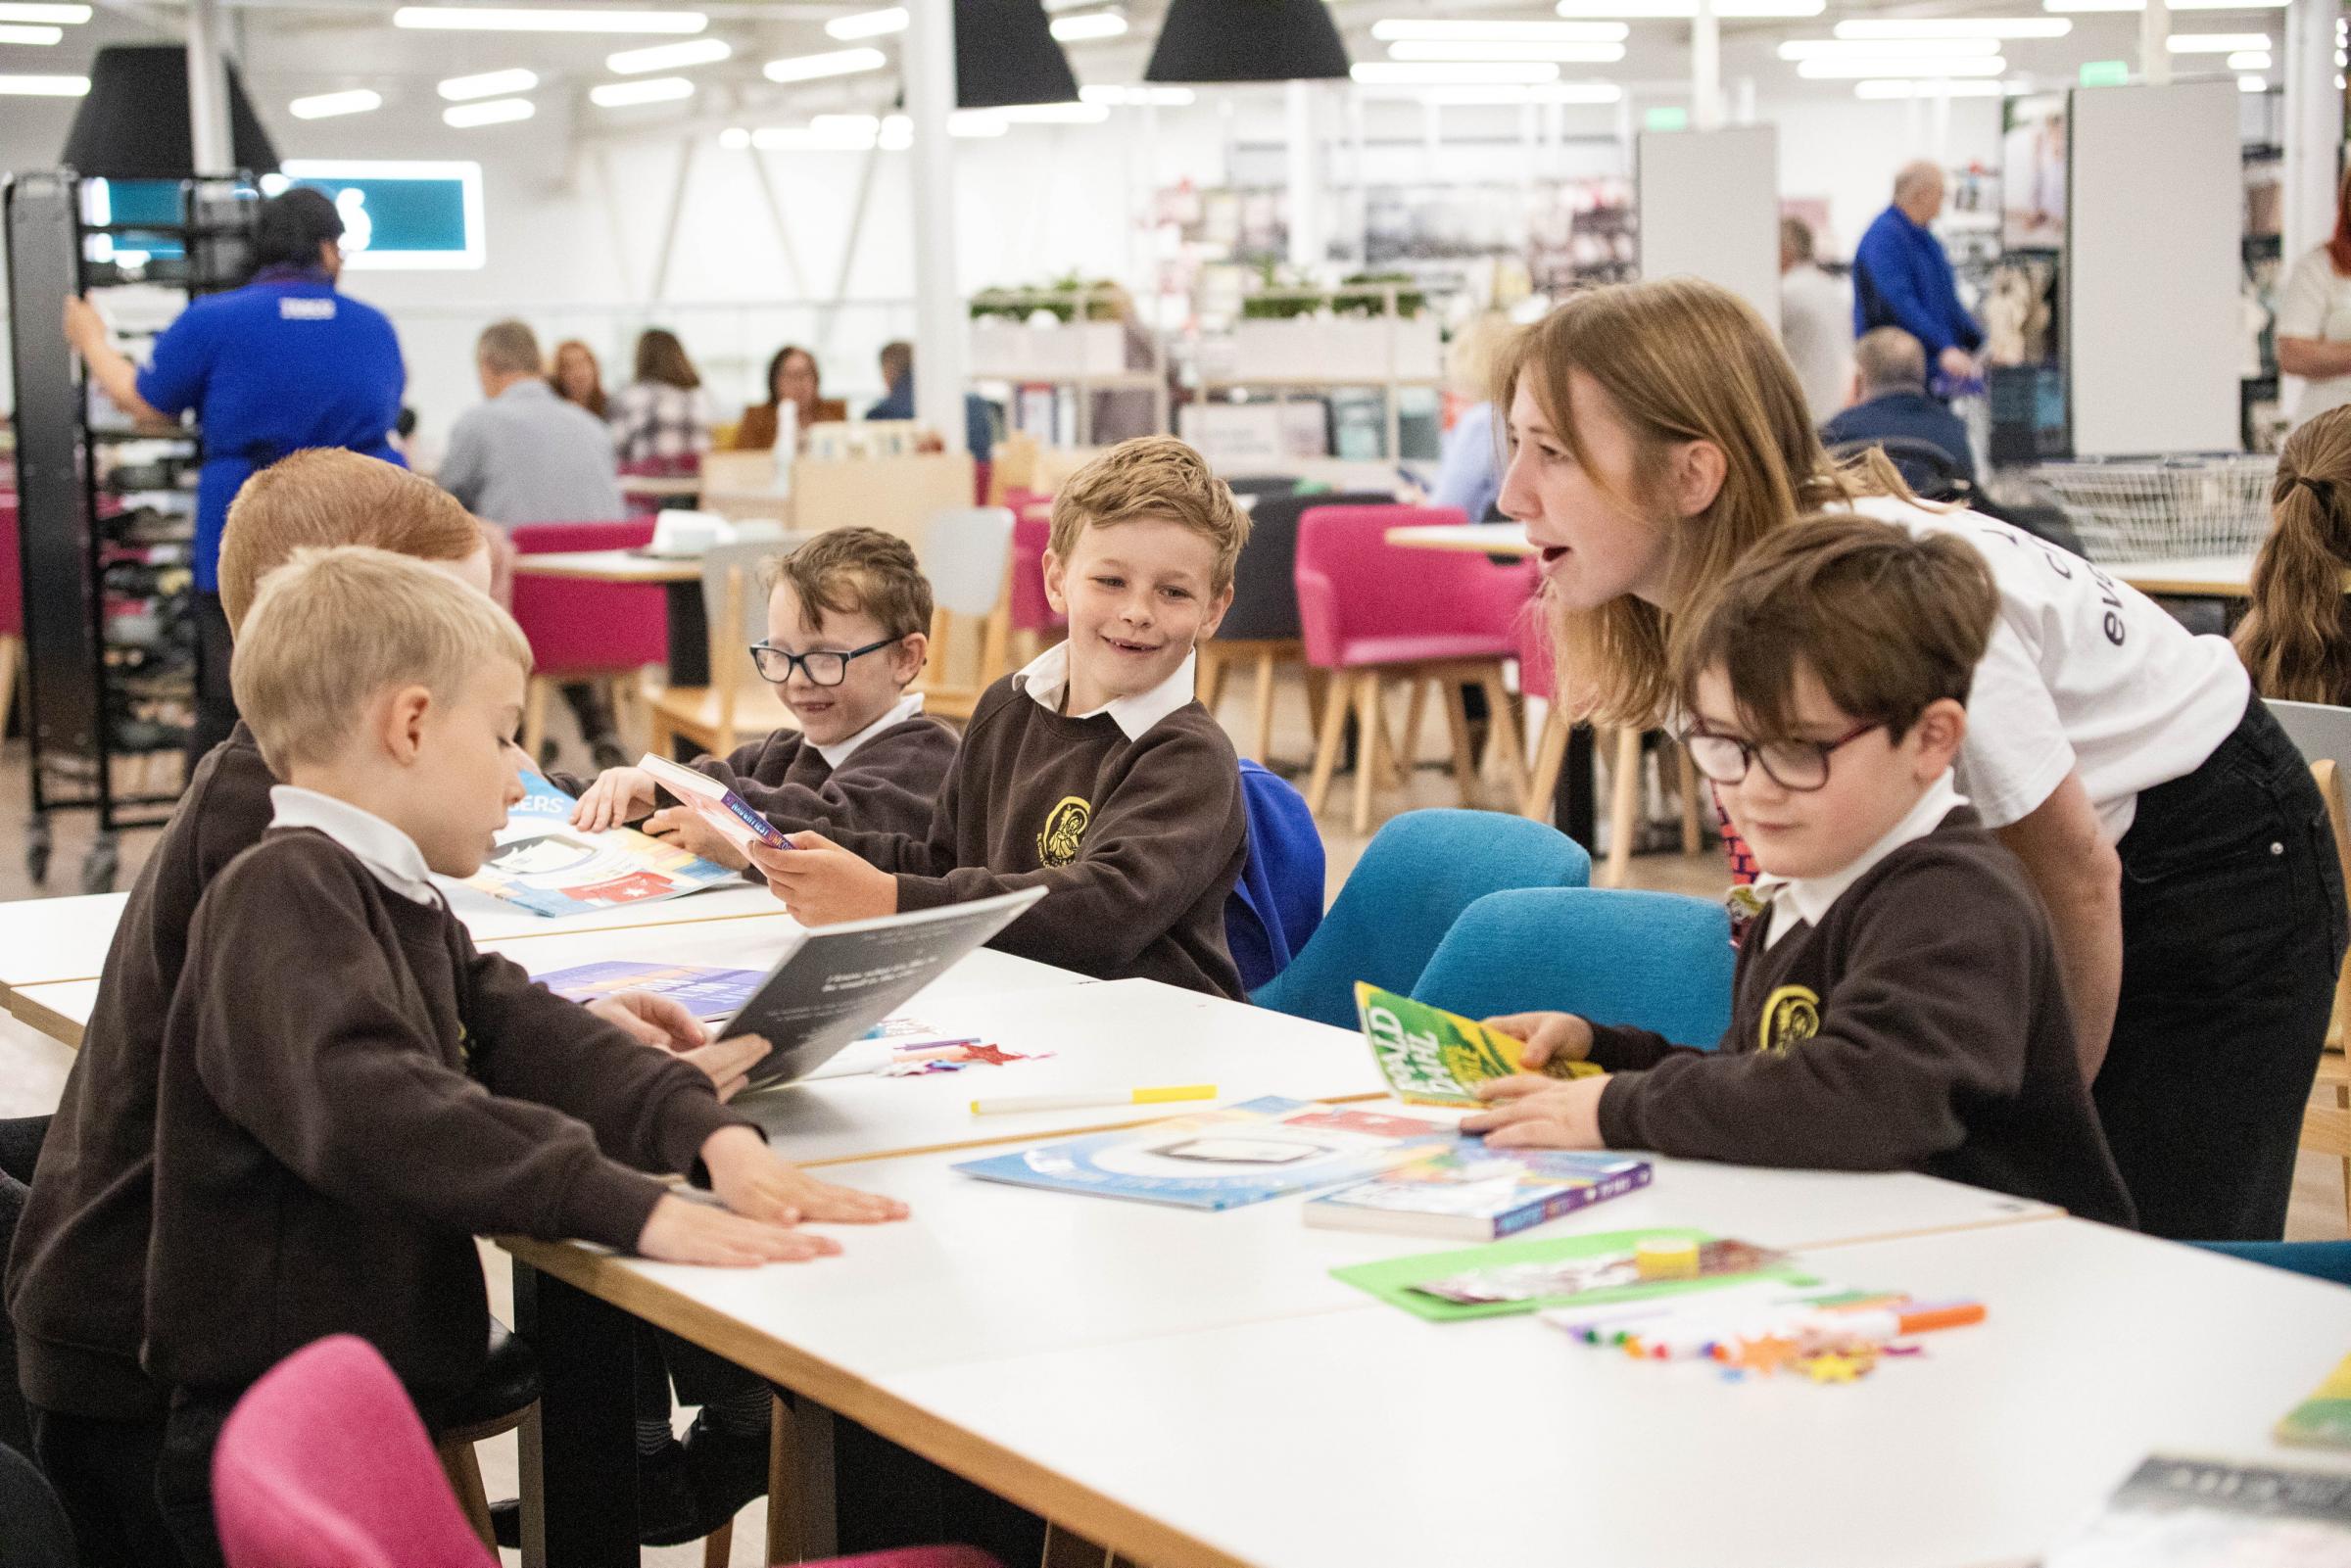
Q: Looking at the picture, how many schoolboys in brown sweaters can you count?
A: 5